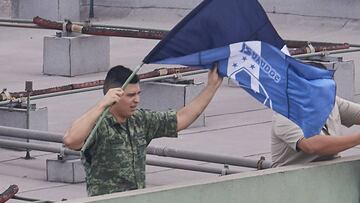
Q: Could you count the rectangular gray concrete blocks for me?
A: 5